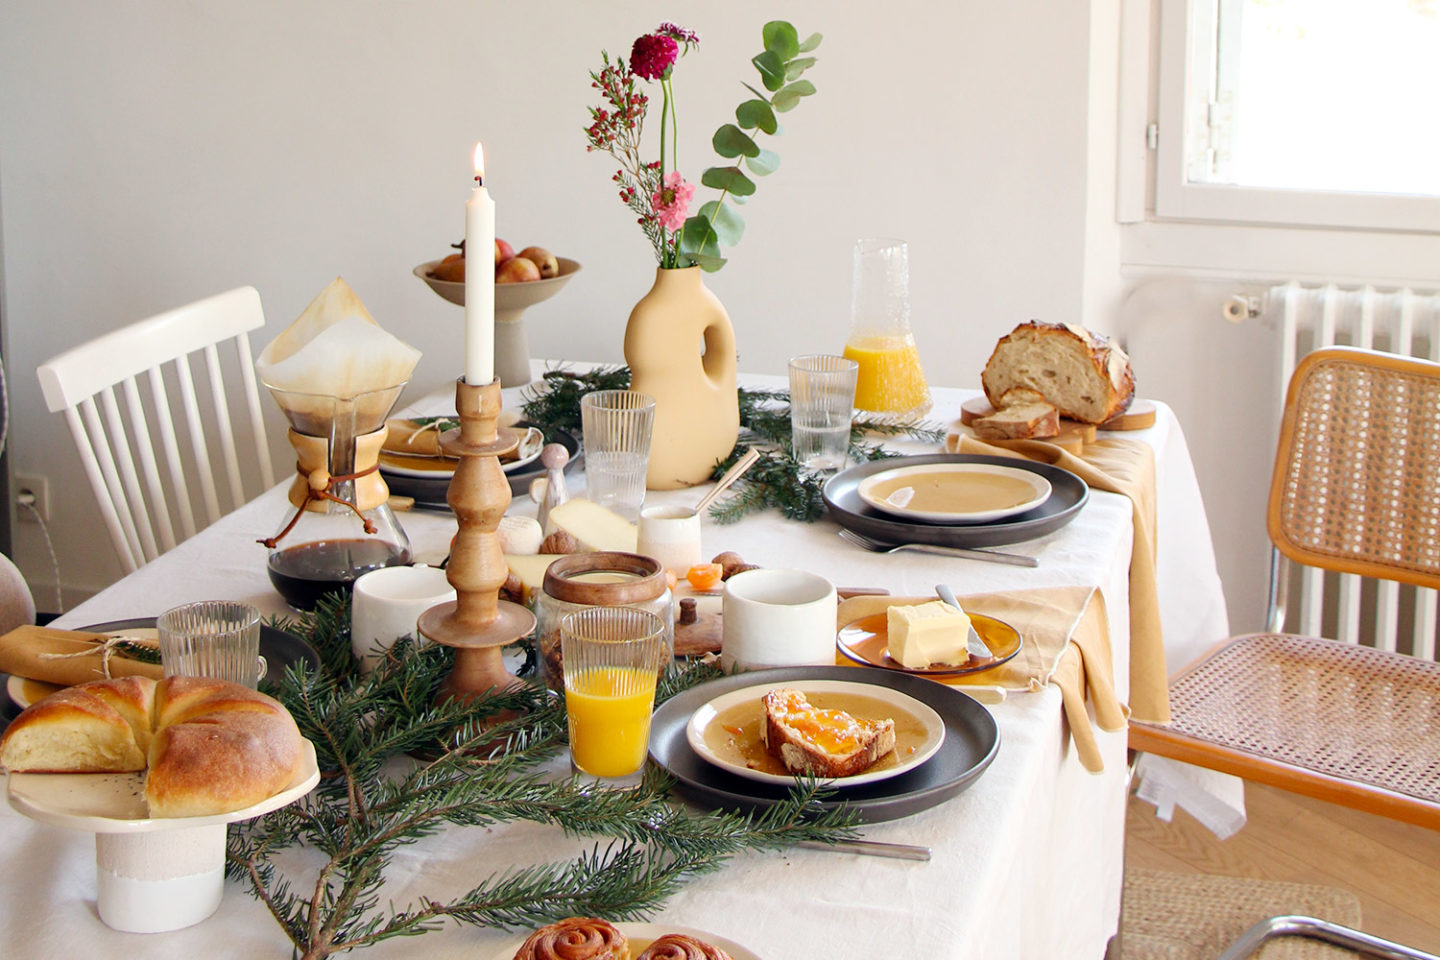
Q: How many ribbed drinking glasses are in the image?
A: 4